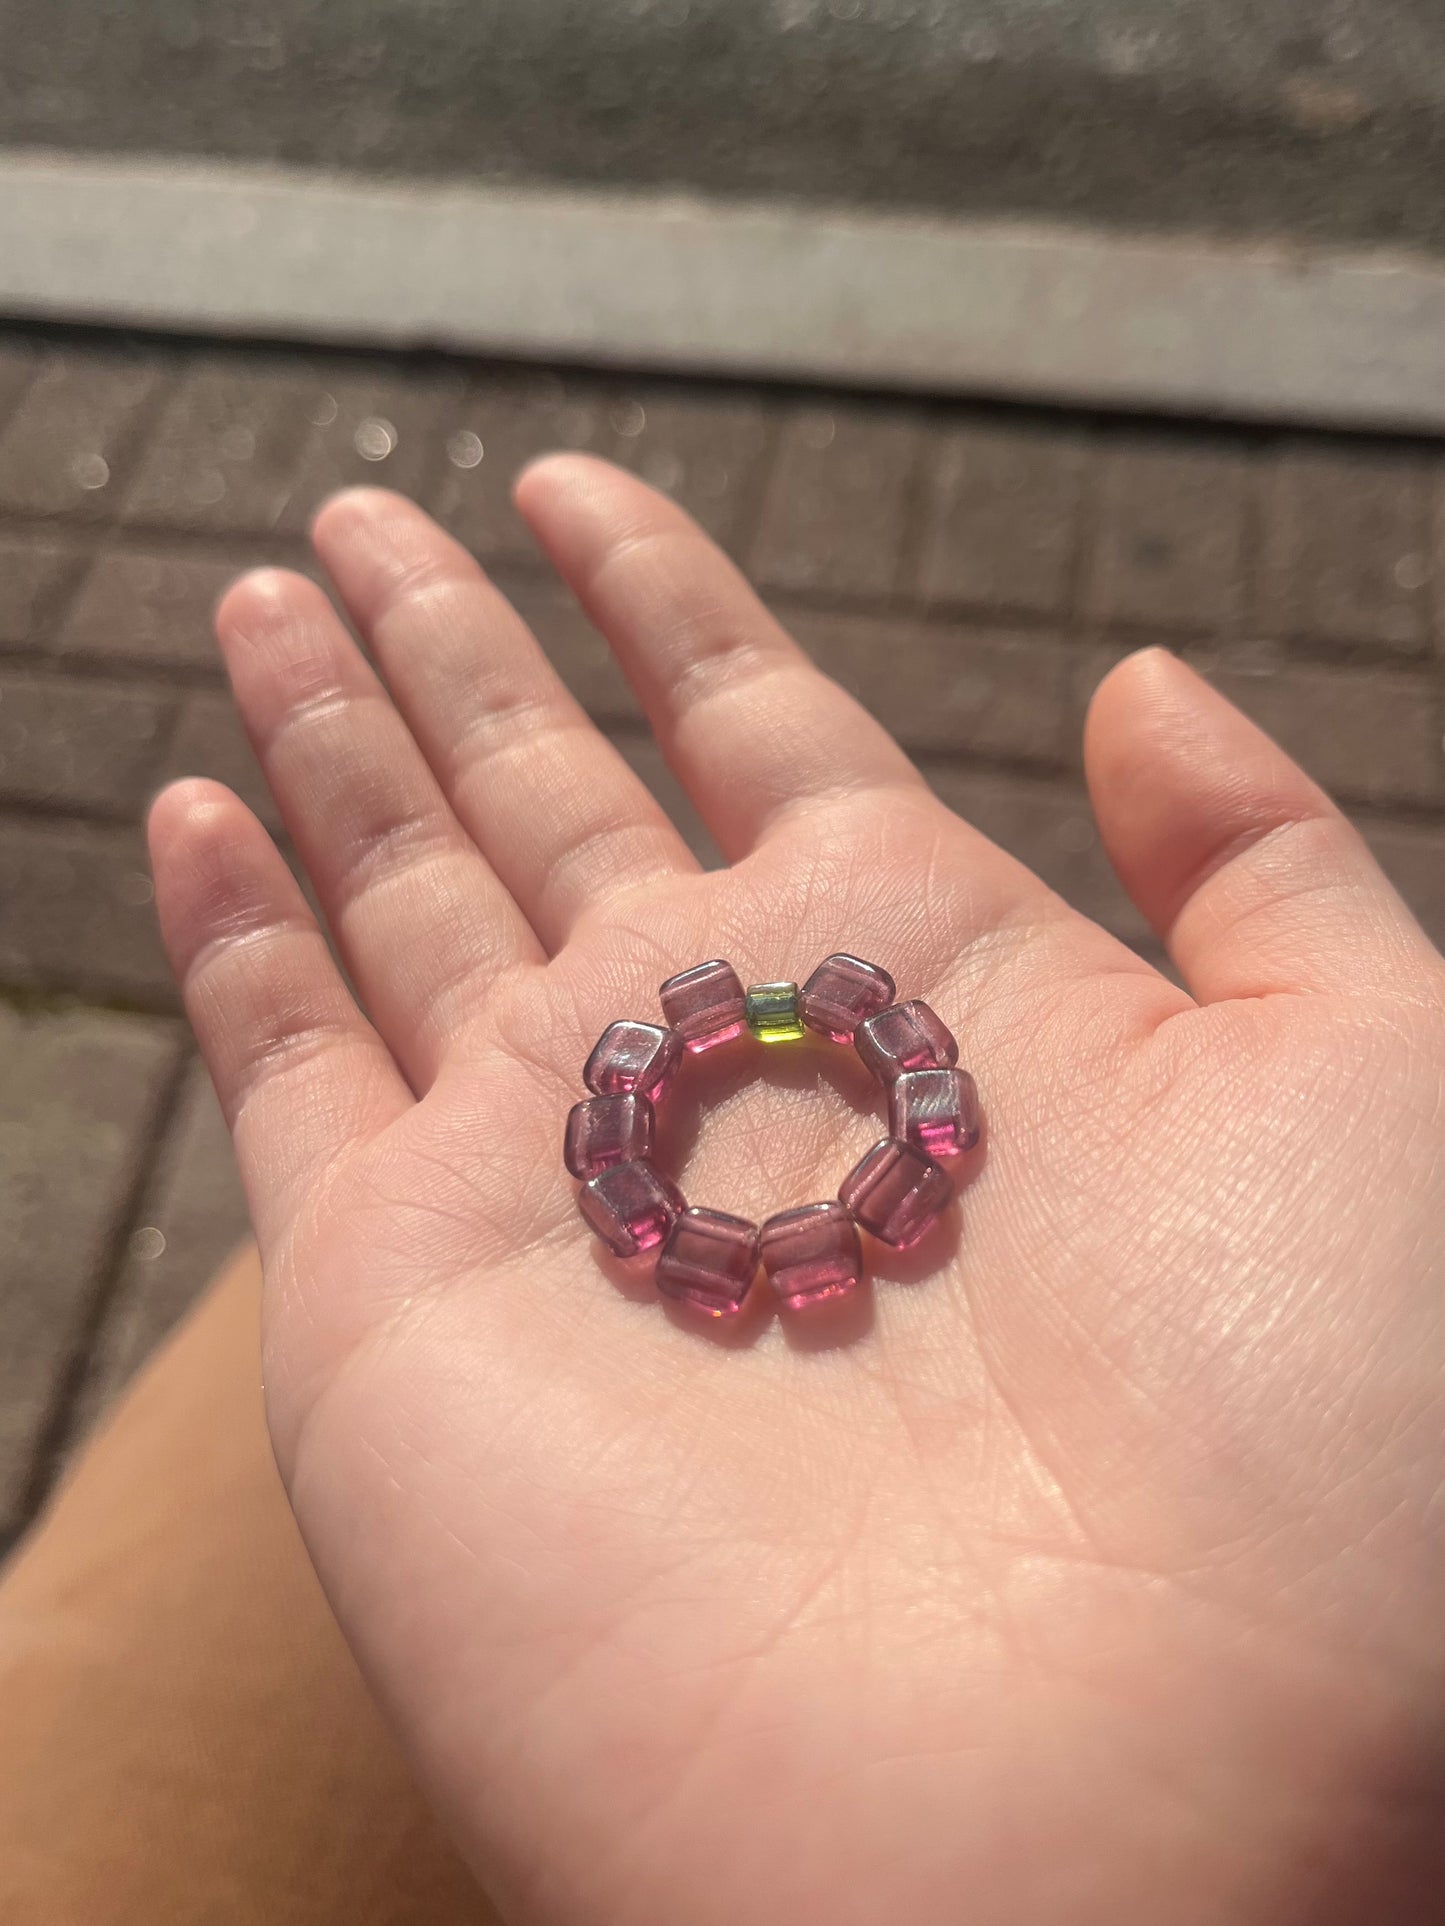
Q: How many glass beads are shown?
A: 11